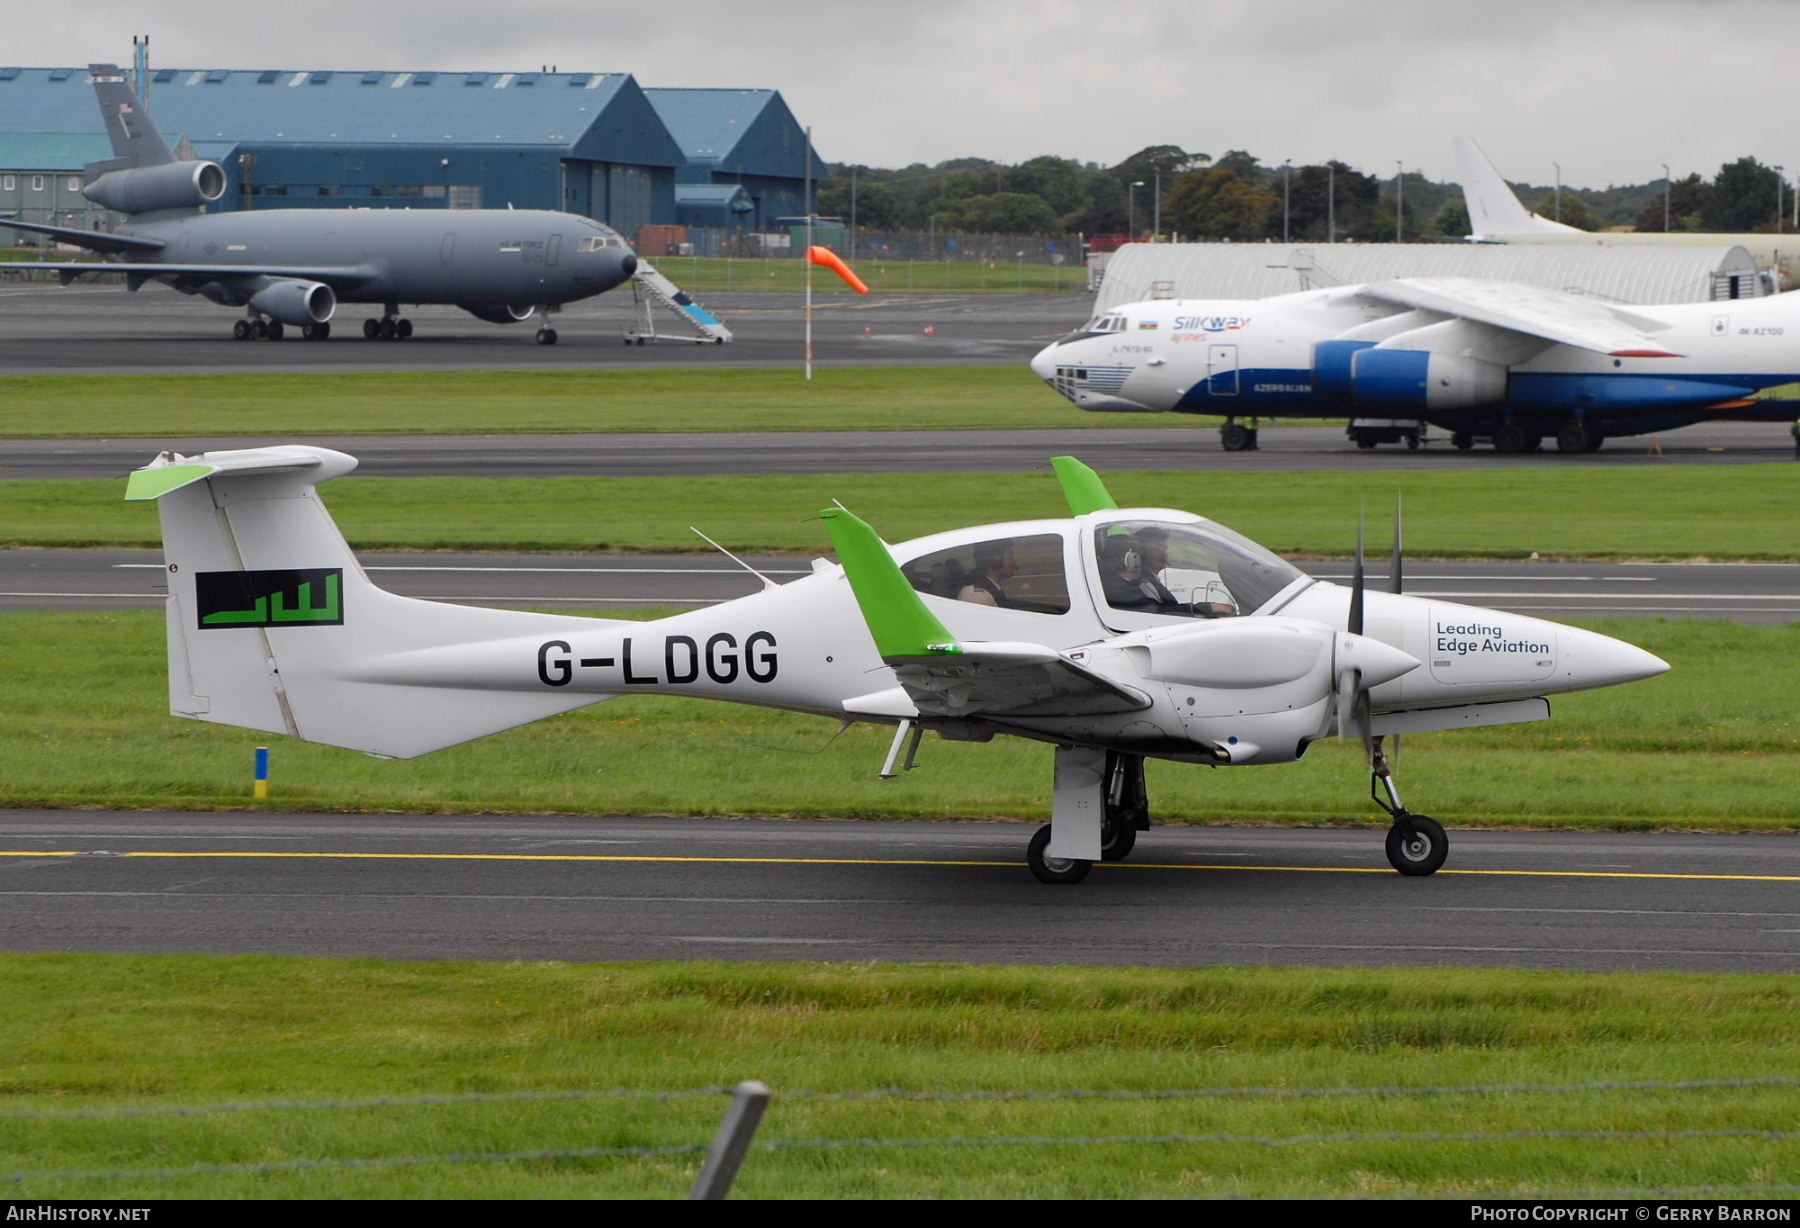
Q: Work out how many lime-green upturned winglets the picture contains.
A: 2